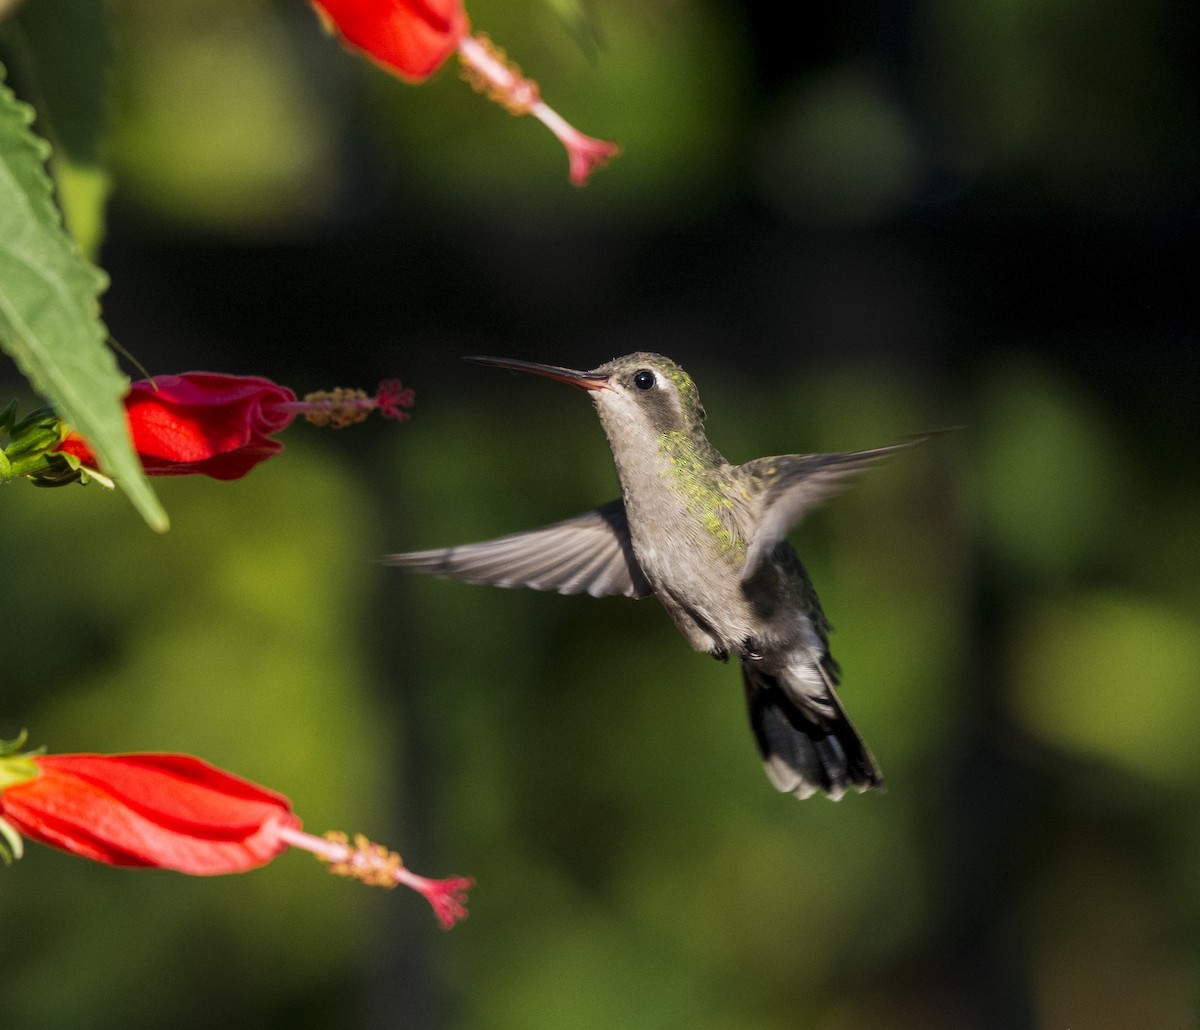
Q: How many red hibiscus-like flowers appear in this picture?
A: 3